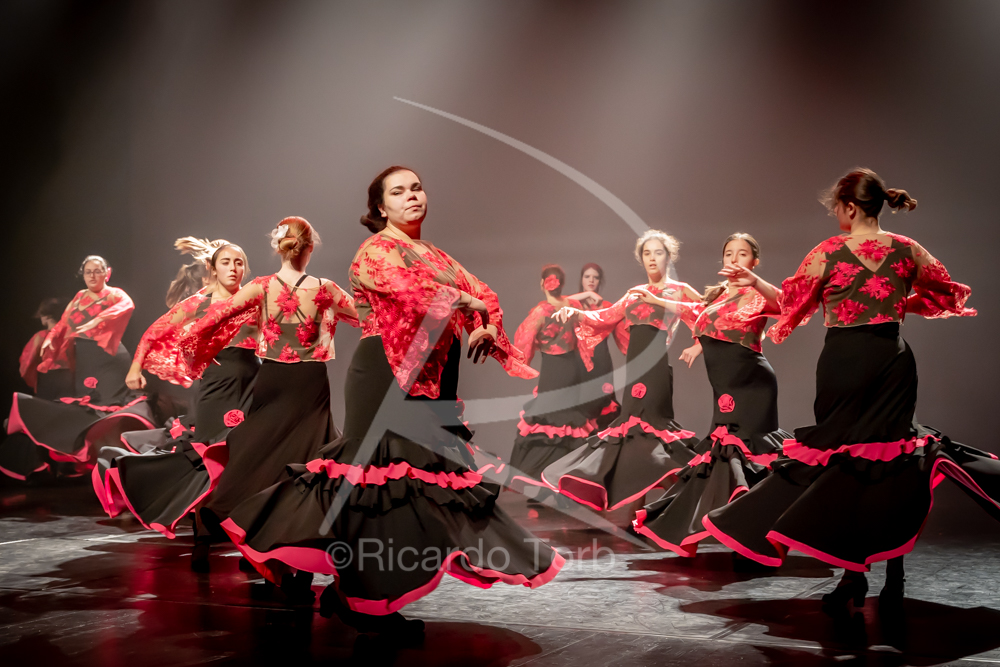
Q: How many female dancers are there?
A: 11